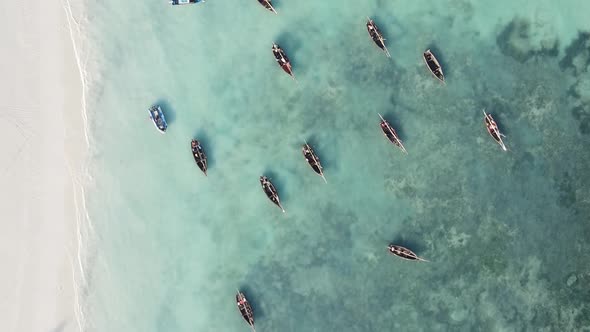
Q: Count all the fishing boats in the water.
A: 13